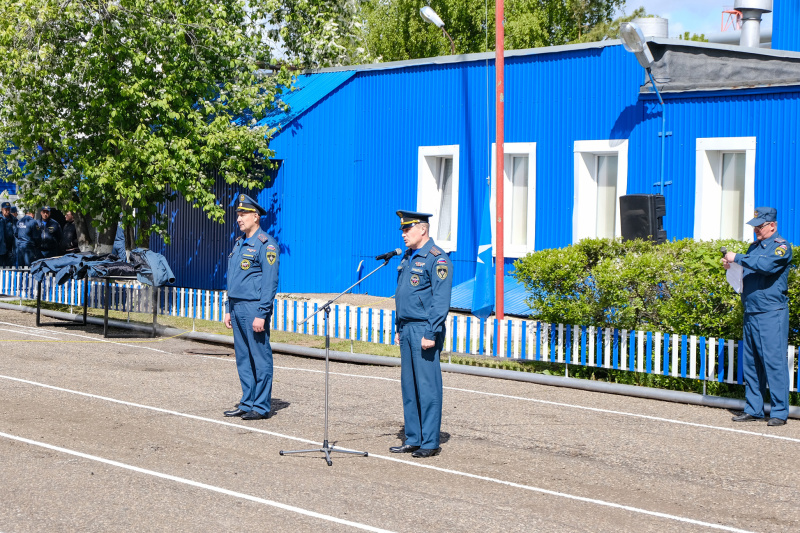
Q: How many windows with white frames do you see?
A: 4